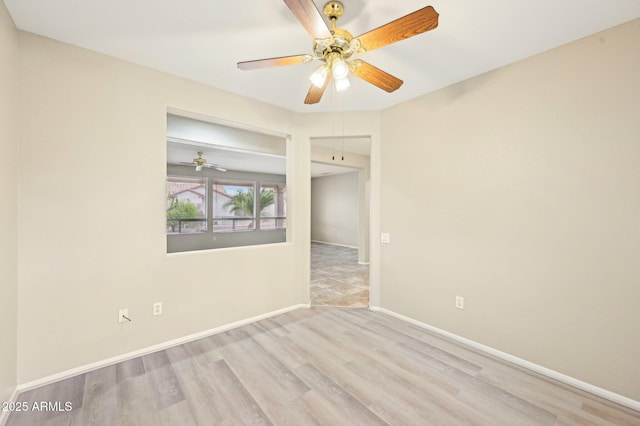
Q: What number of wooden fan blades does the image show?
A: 5